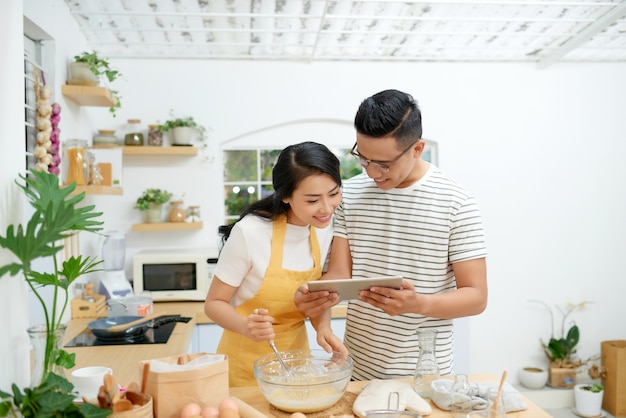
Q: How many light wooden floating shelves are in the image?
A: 4